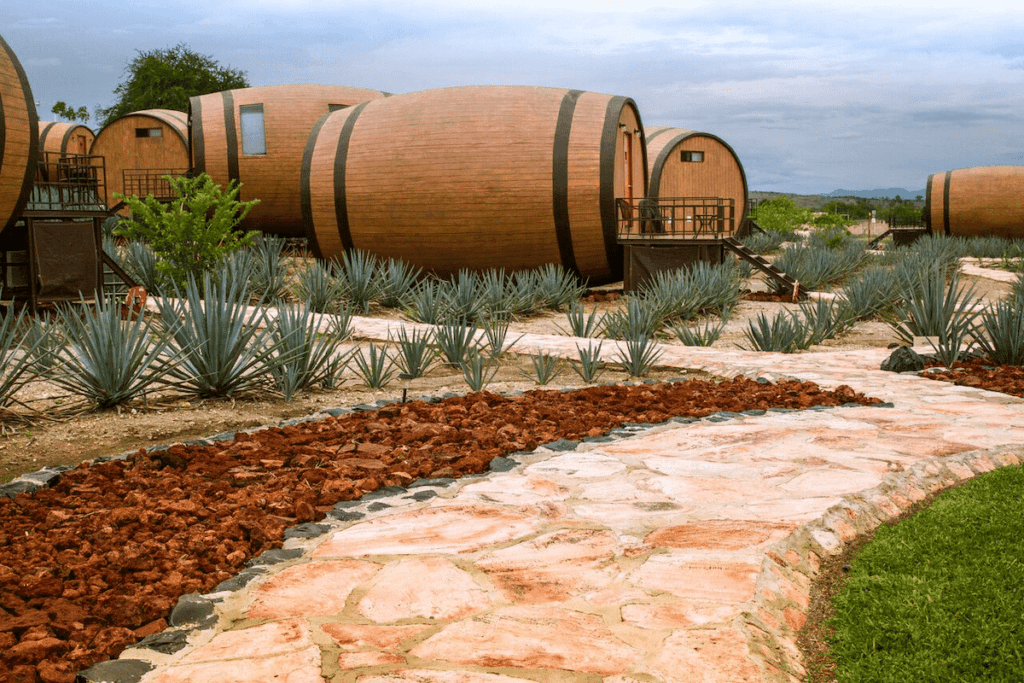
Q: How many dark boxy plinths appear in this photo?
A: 3